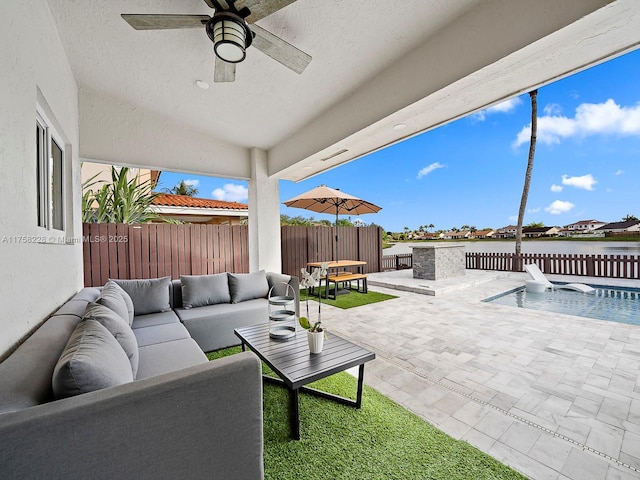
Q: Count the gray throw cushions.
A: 6